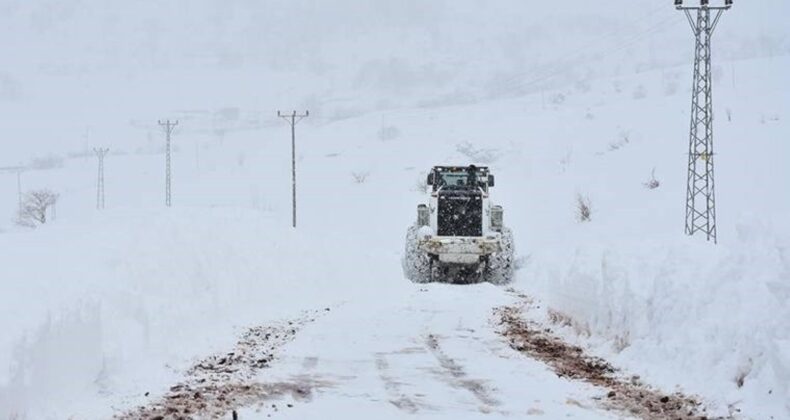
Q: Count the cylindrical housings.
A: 2